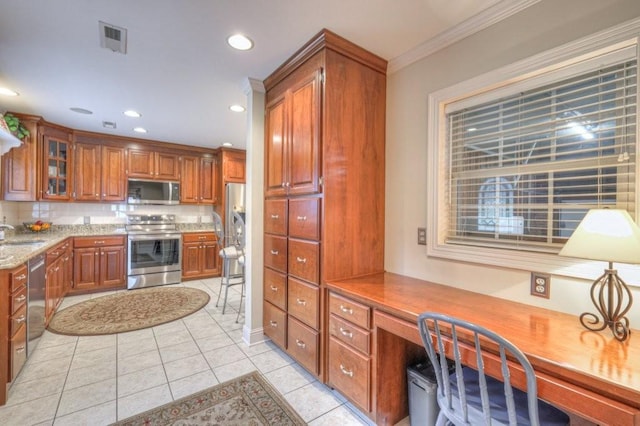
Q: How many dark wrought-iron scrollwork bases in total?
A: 1